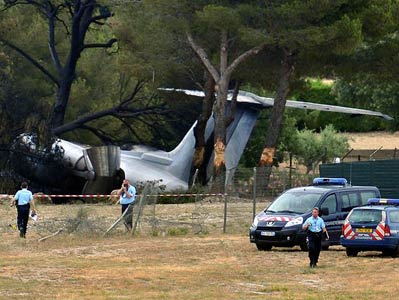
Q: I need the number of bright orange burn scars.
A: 3